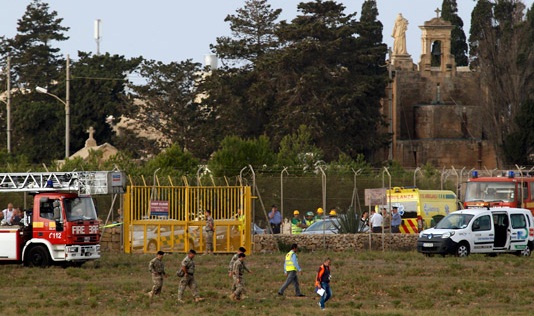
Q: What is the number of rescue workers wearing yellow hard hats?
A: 3